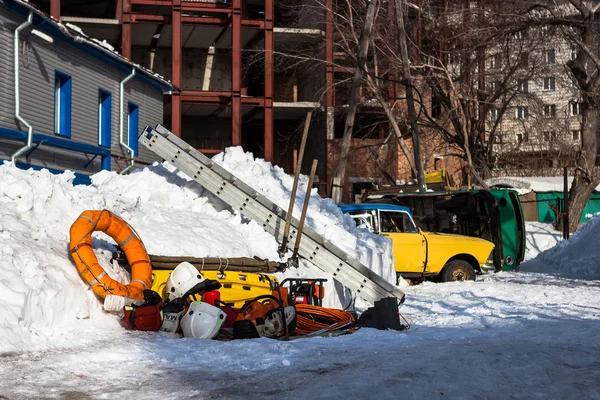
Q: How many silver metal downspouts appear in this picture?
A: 2